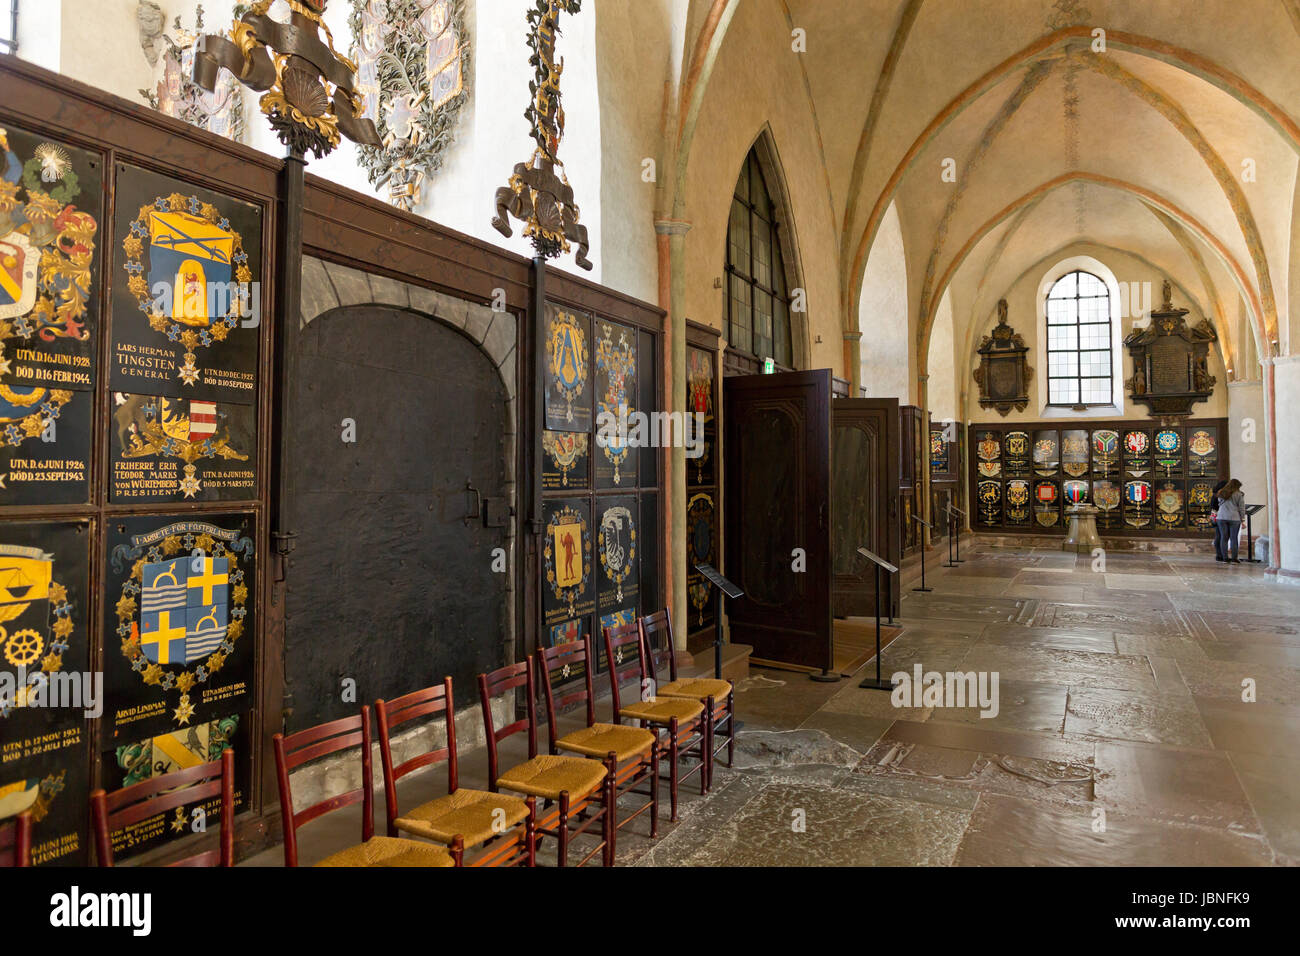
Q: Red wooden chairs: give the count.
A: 8